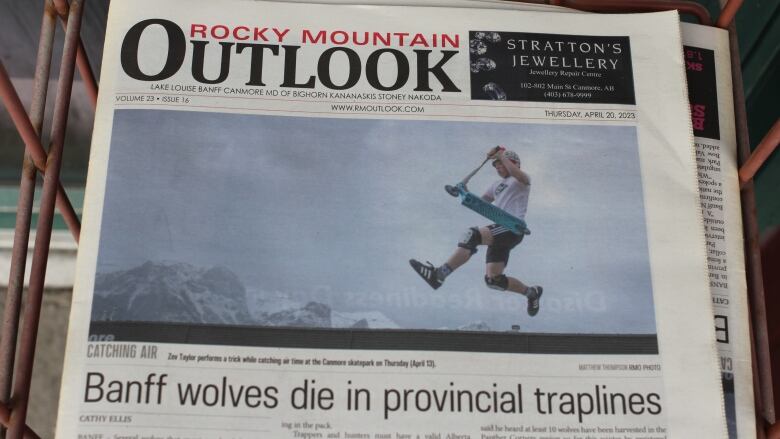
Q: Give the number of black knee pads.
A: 2